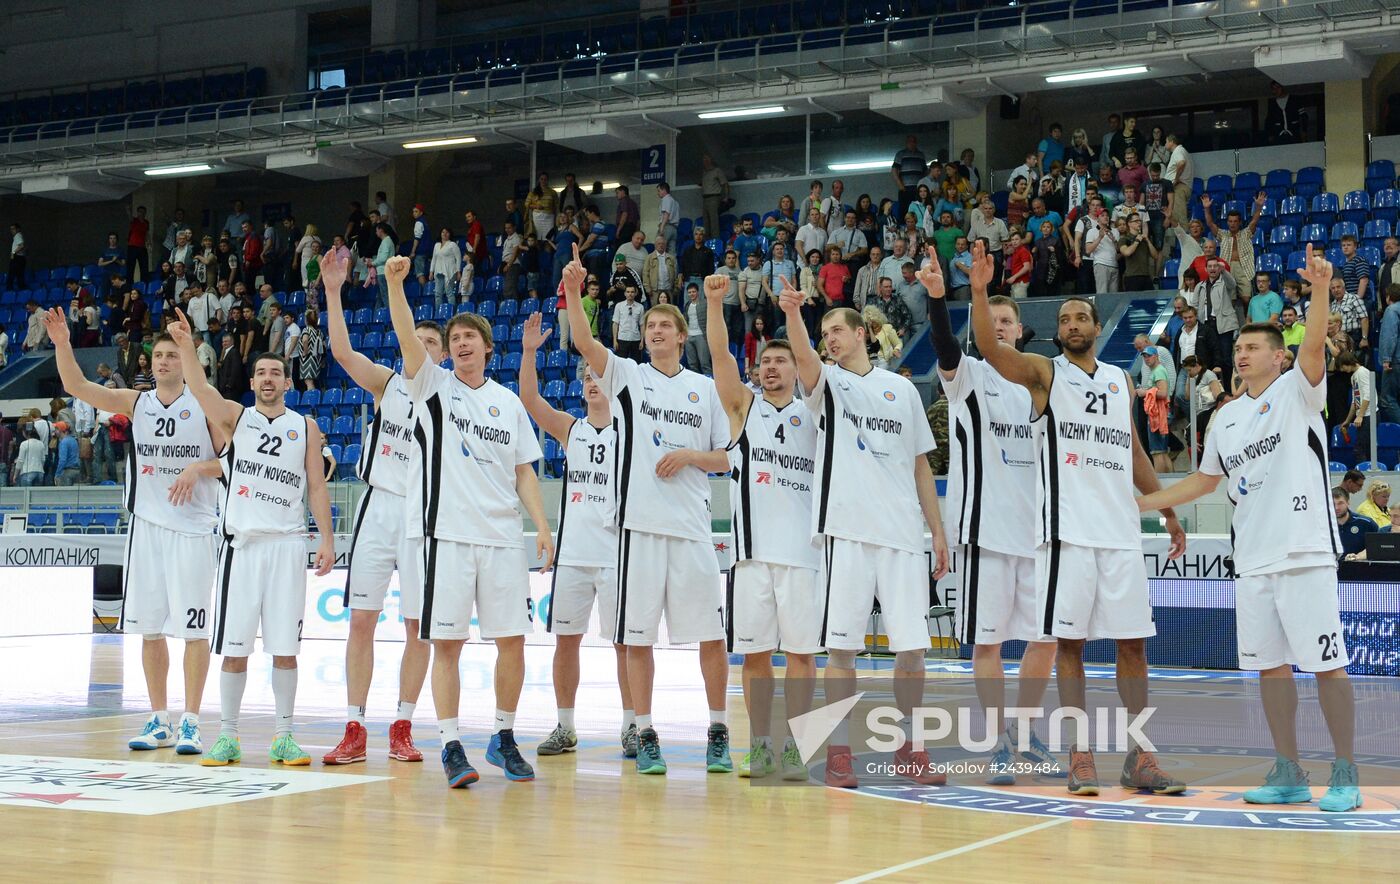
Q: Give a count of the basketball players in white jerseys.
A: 11